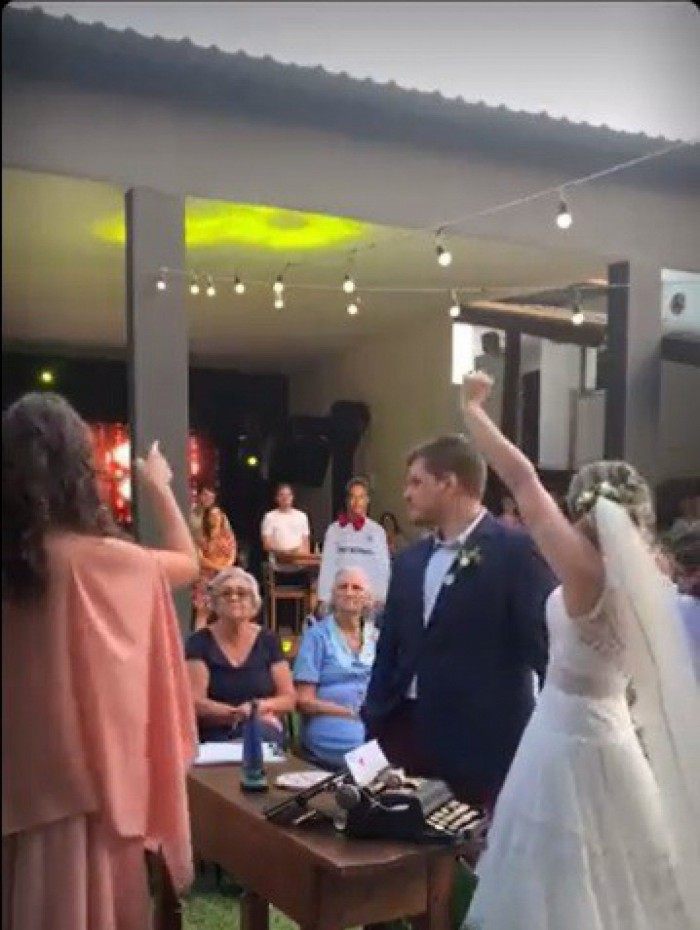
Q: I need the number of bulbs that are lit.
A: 12